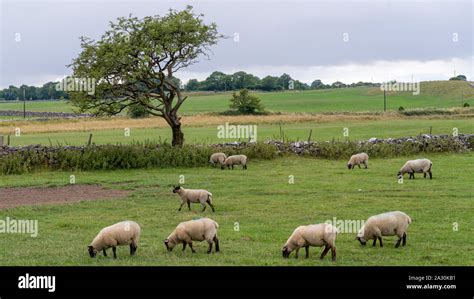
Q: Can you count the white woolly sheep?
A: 9